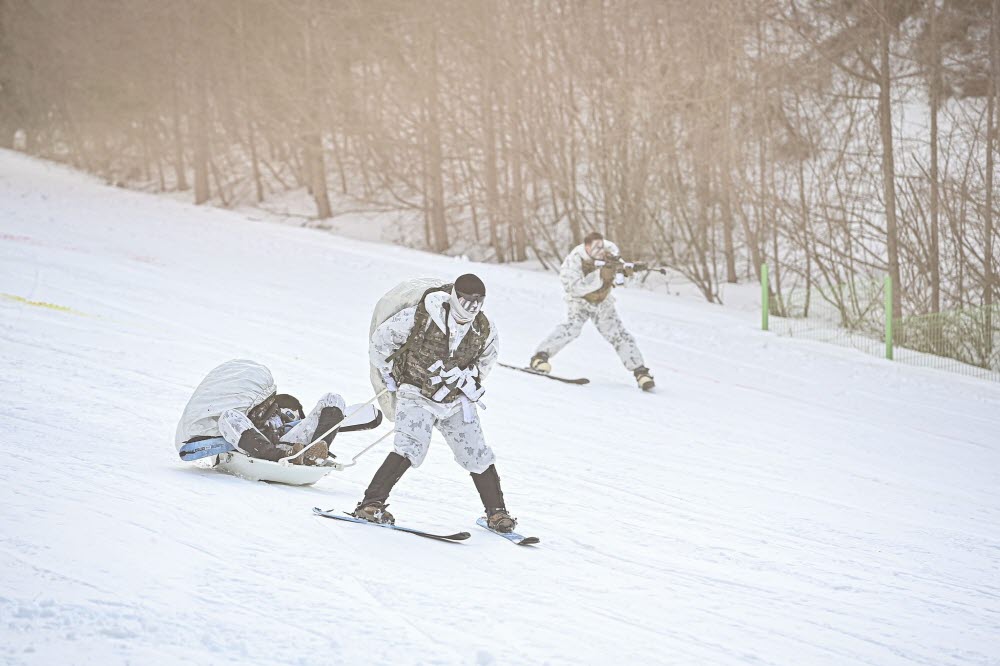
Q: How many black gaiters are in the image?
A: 4